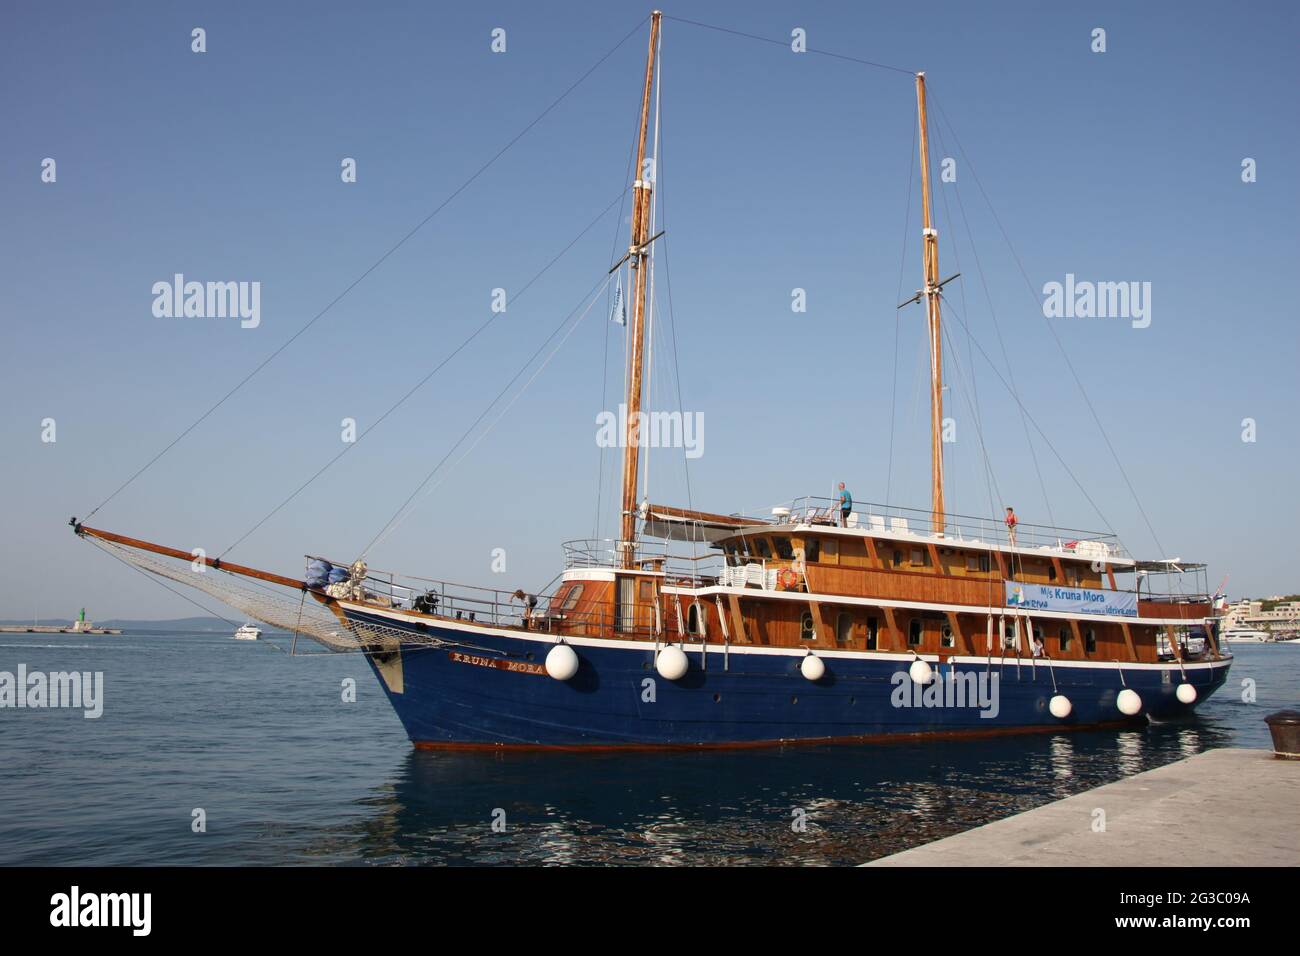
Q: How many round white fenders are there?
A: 7